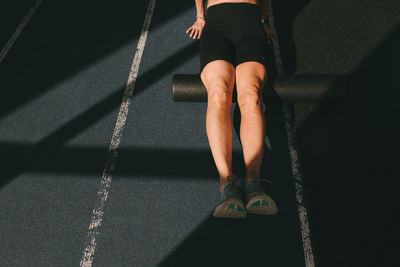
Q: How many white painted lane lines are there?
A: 3